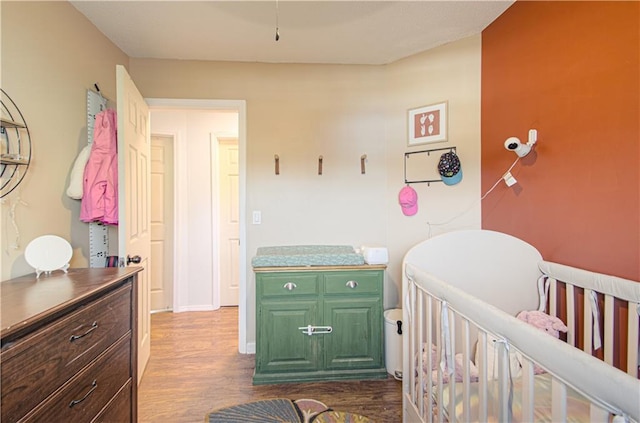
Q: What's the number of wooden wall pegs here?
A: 3